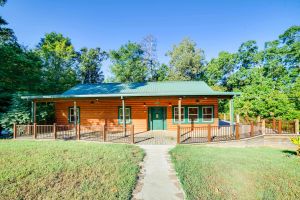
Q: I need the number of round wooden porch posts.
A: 5